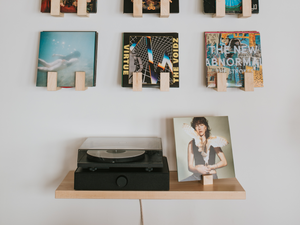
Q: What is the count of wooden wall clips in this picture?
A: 12